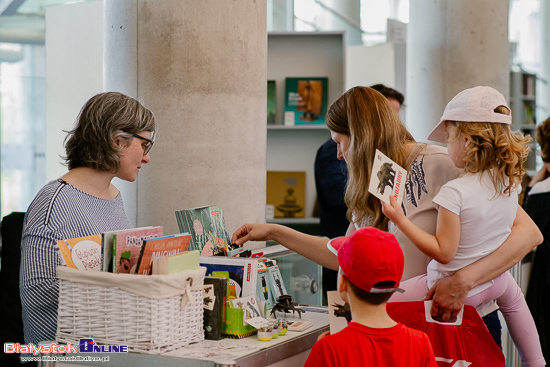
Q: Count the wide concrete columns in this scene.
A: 2